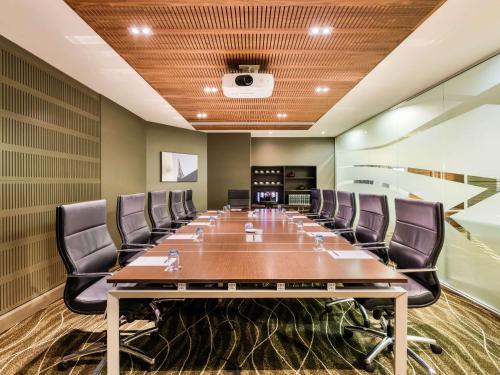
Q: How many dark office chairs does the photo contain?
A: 11